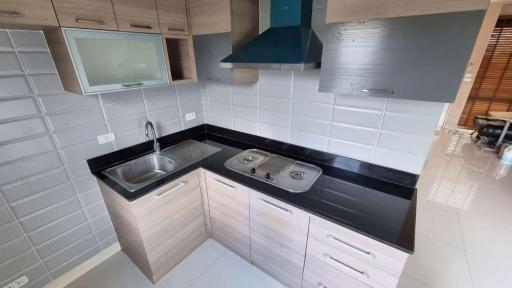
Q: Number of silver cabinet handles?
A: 13